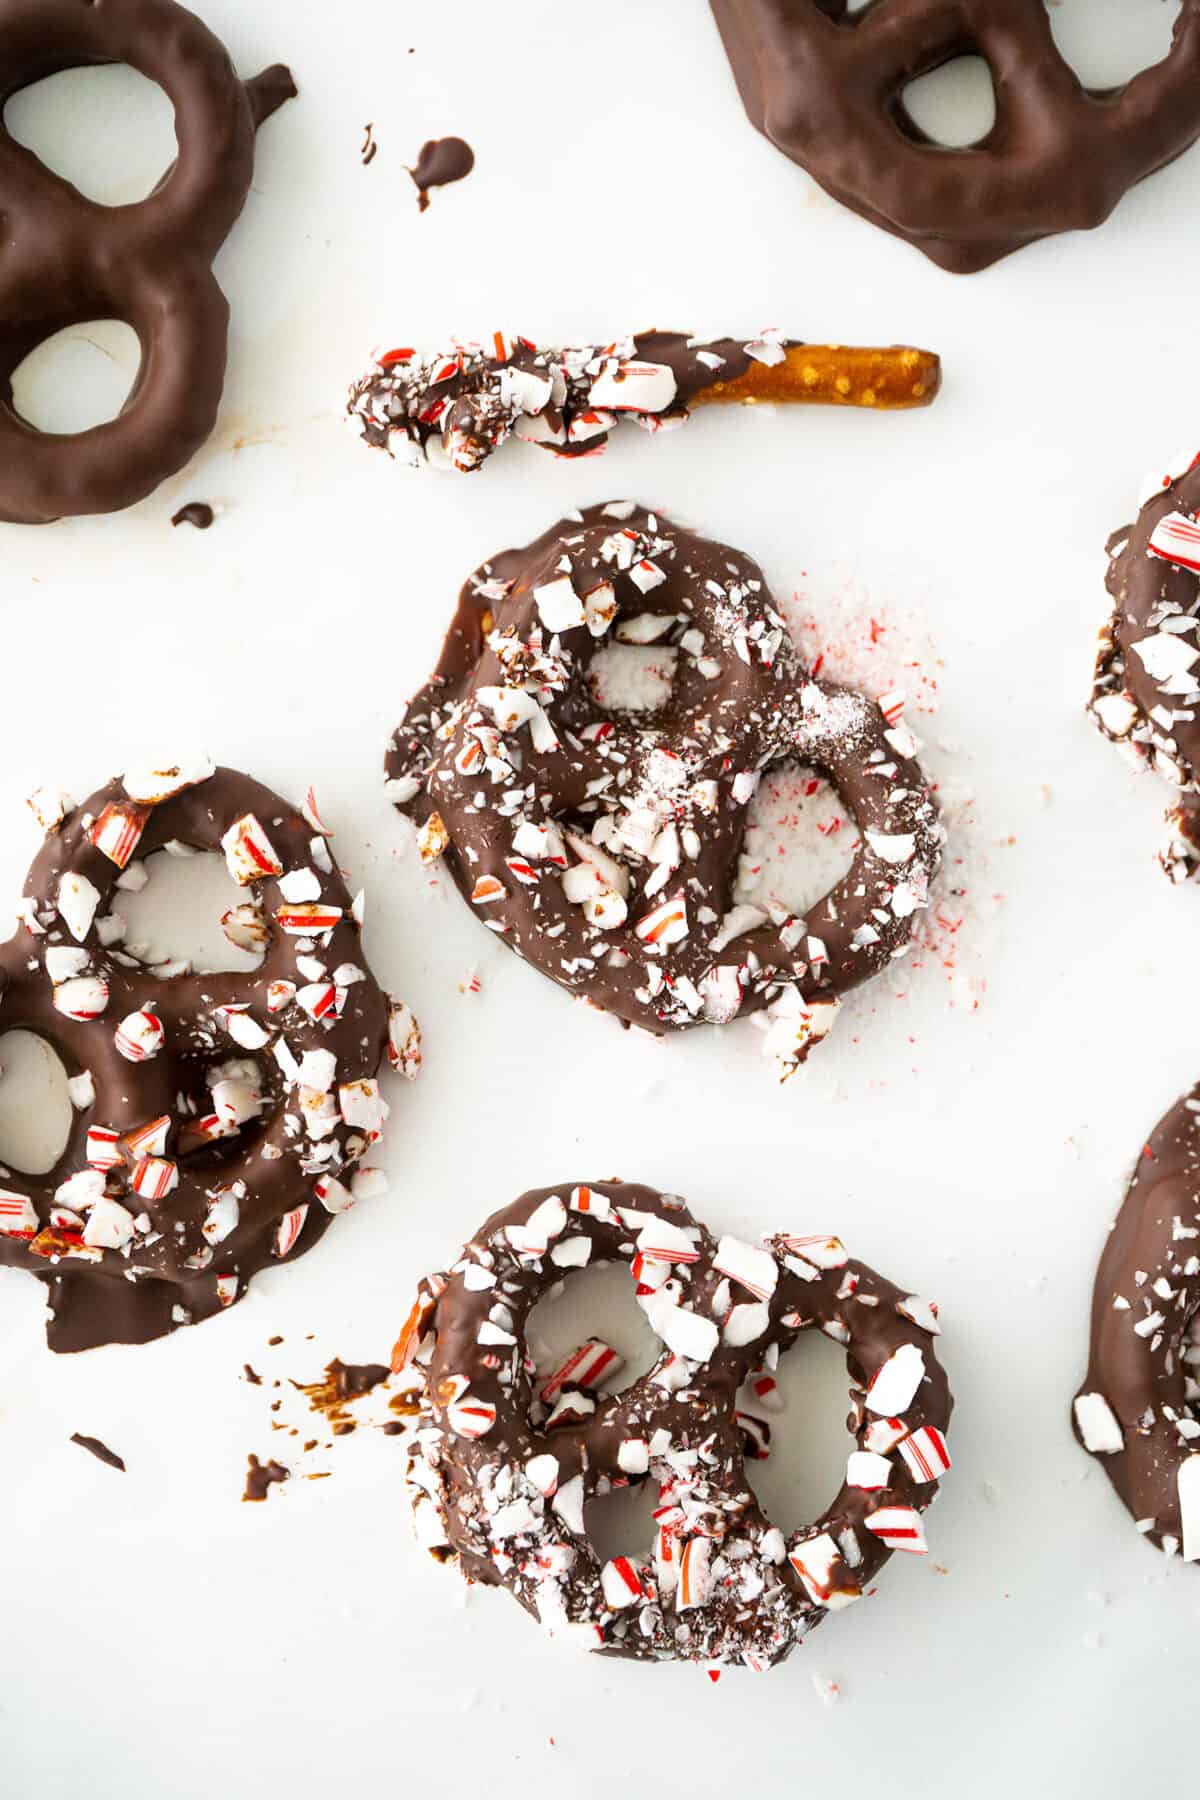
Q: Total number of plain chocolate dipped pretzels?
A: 2